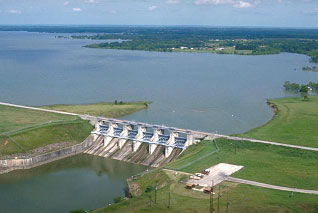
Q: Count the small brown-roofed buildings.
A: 2